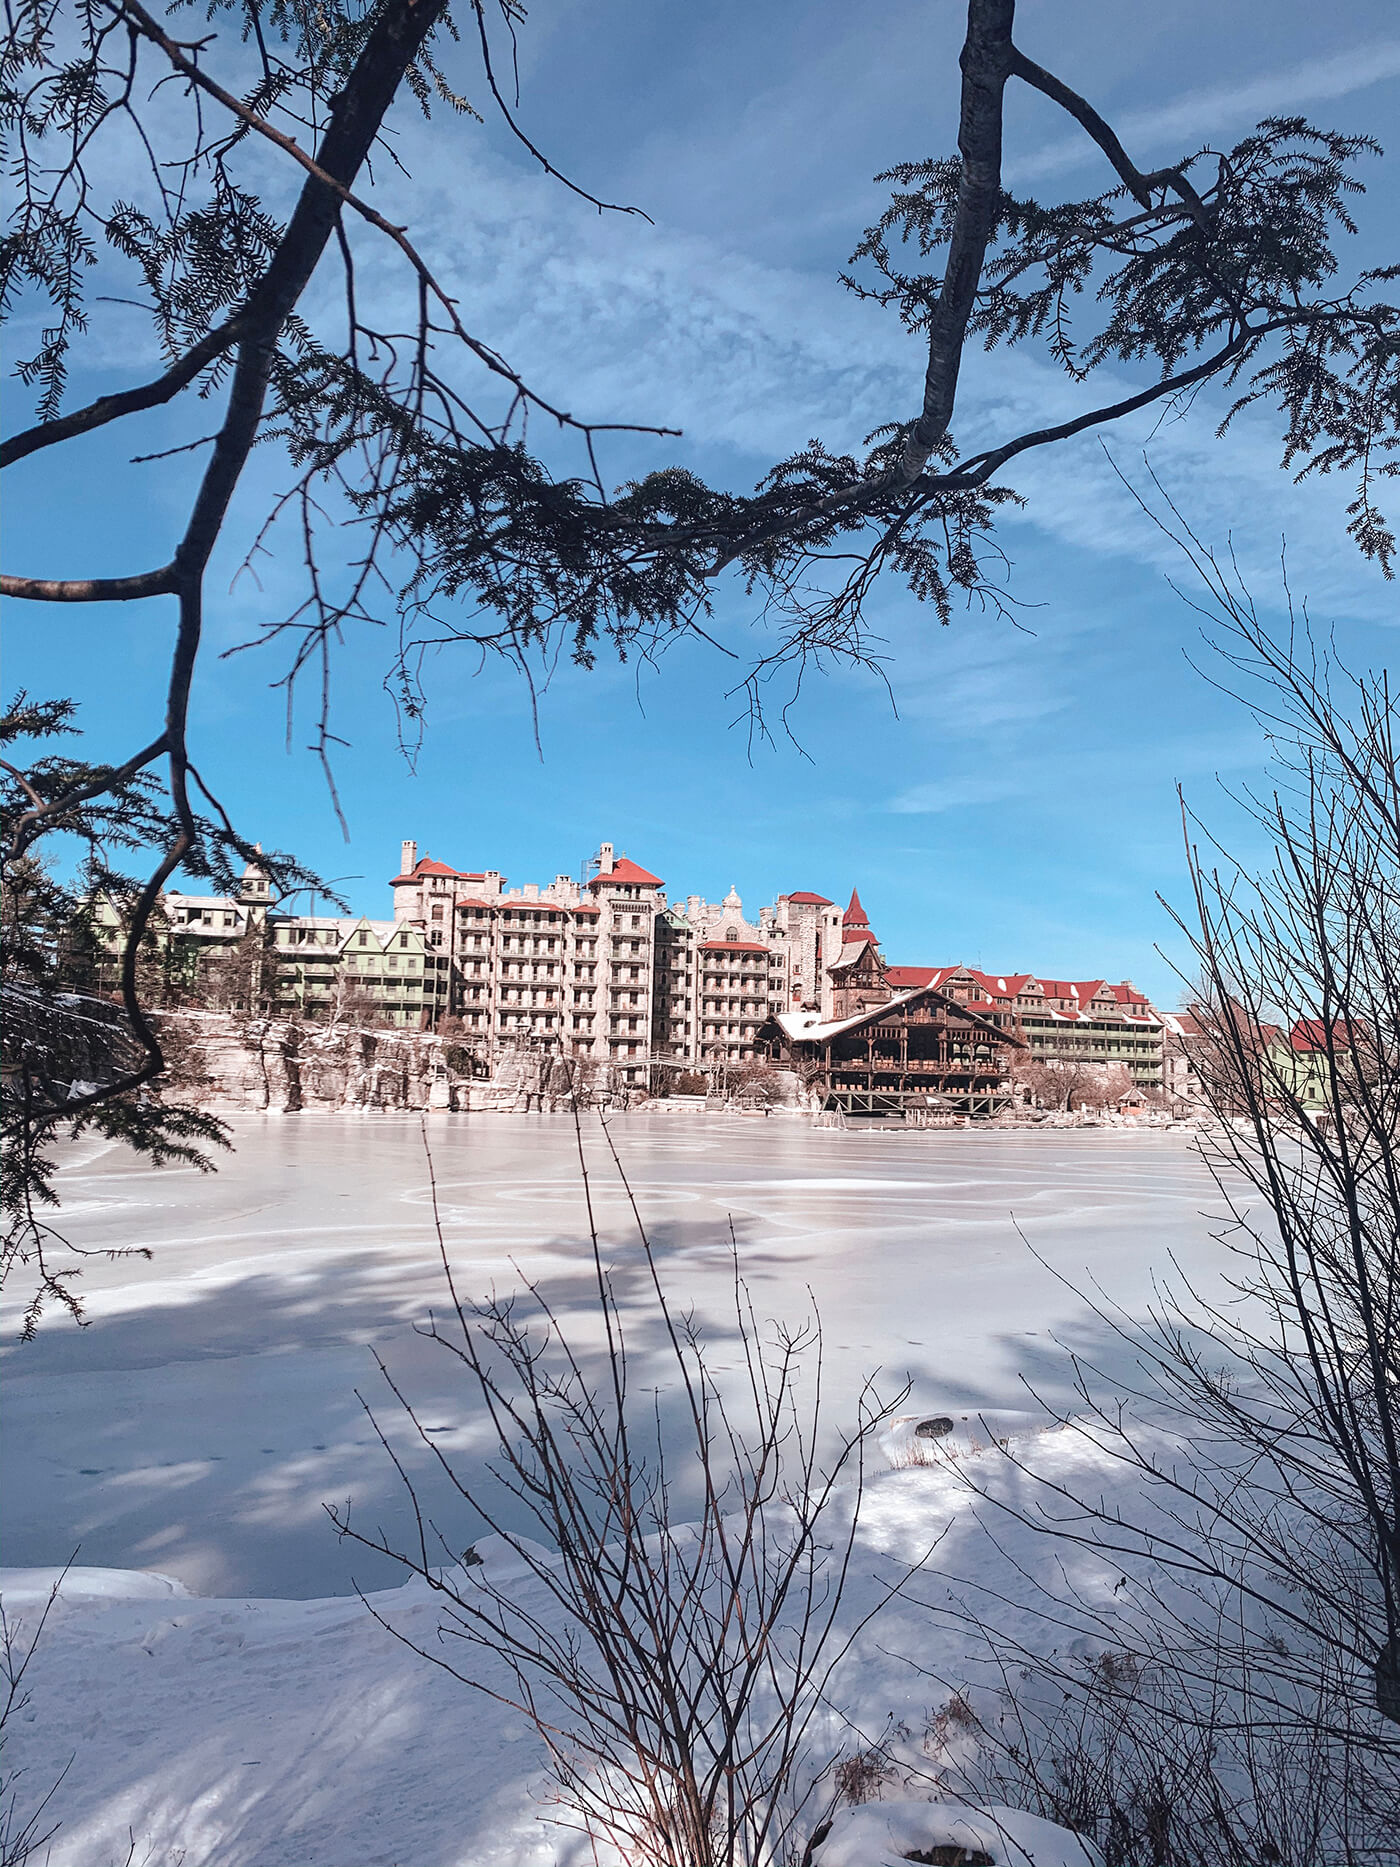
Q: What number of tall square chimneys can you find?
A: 2